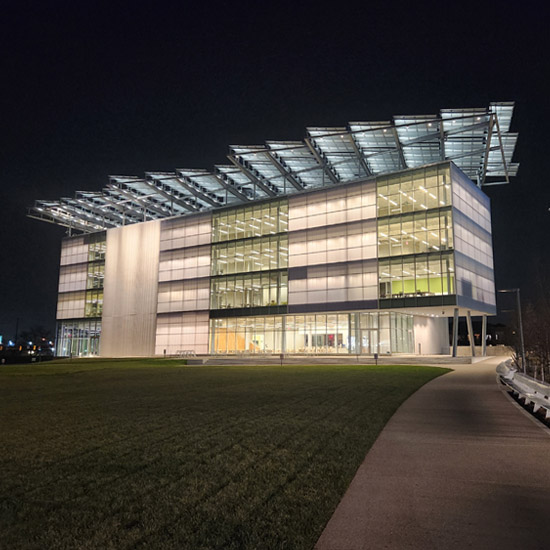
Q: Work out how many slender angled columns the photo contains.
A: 3